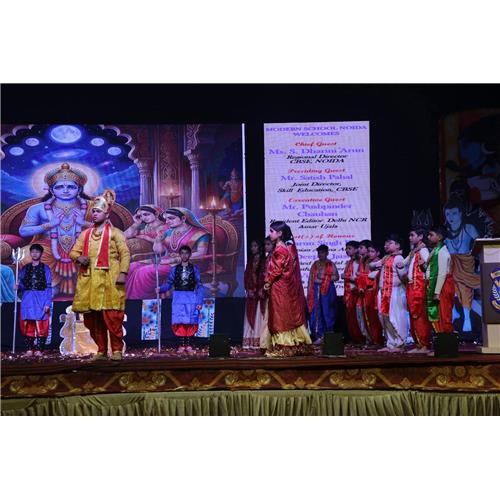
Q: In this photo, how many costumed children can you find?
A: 13